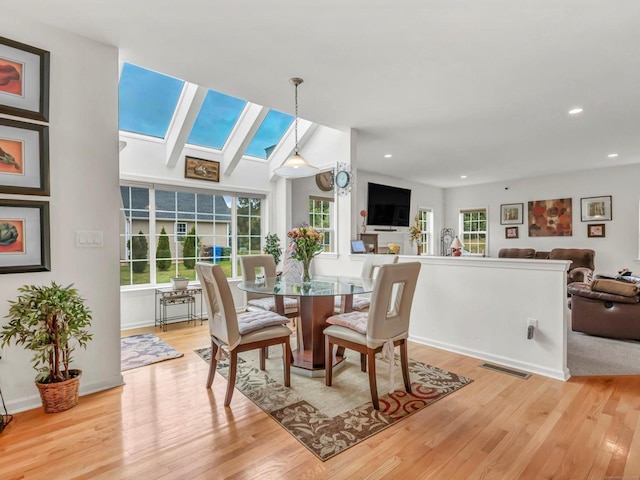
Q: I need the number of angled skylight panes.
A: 3